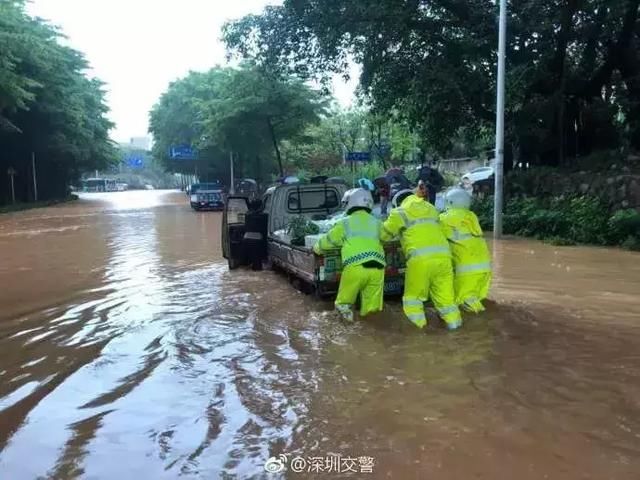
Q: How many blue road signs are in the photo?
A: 3